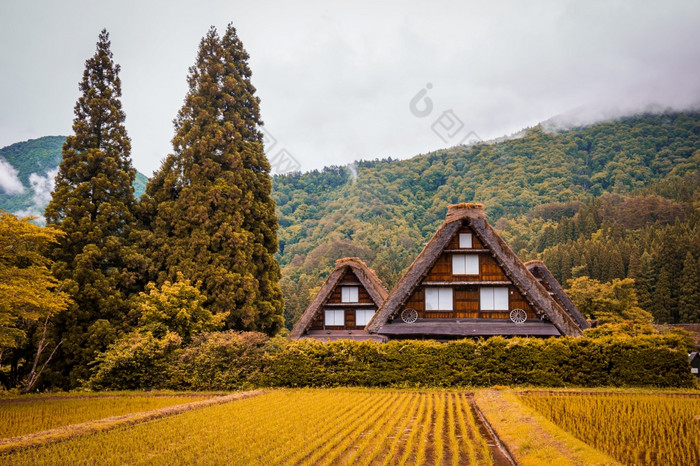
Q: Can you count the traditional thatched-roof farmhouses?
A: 3